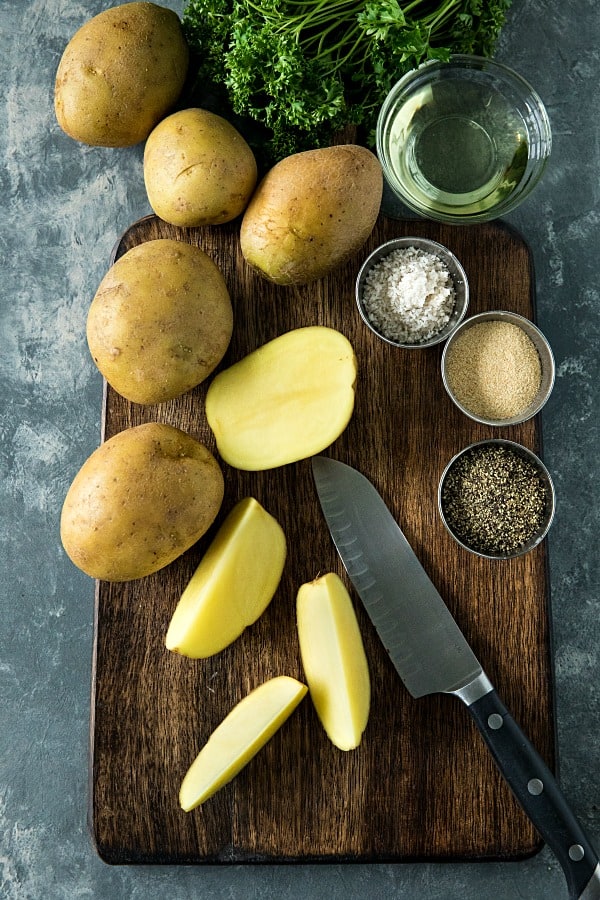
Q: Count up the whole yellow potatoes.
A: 5